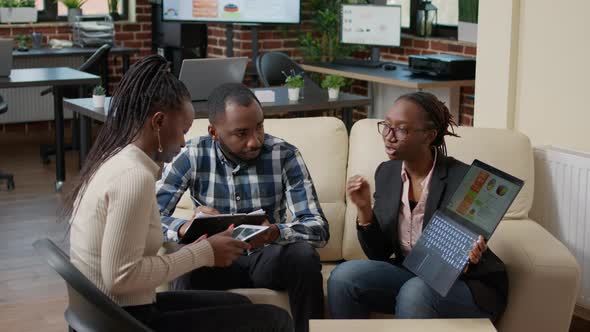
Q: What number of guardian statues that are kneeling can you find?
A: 0